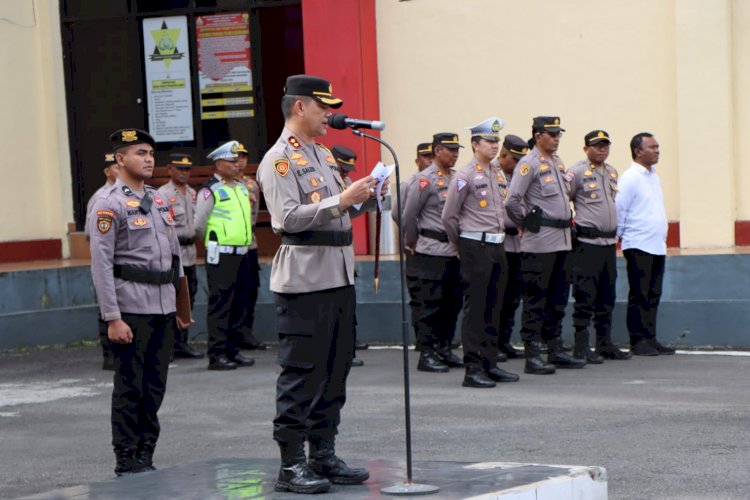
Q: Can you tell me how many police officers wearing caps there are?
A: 13